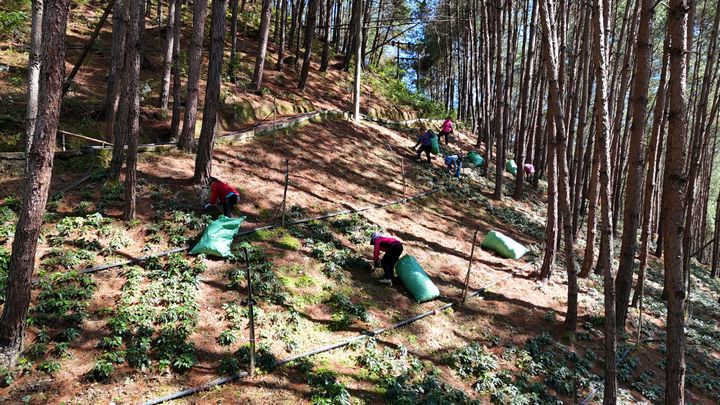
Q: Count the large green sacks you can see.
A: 6